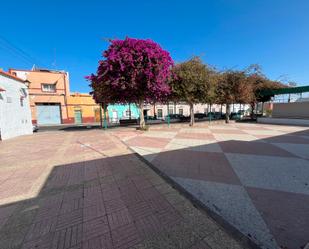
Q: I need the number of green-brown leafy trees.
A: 3